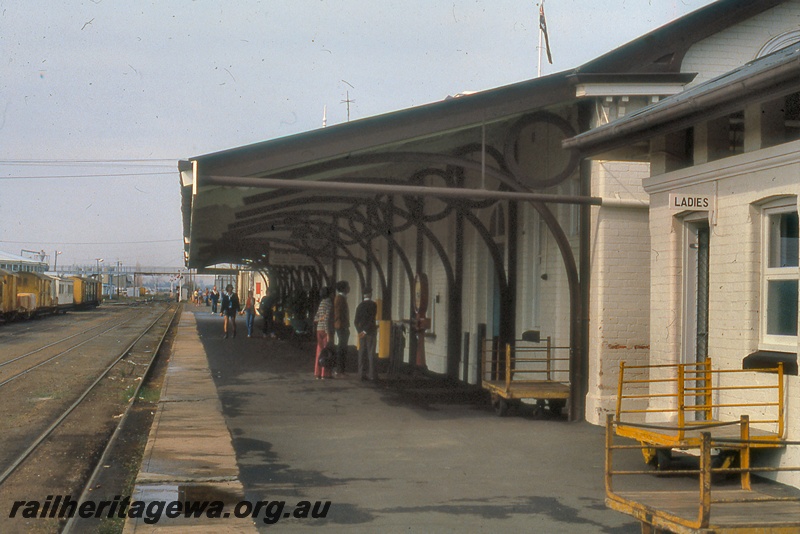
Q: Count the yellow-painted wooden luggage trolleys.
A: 3